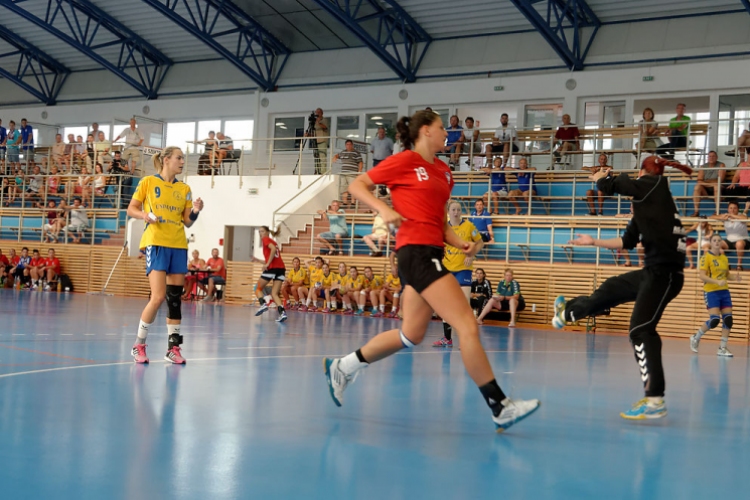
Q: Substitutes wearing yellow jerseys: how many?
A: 7